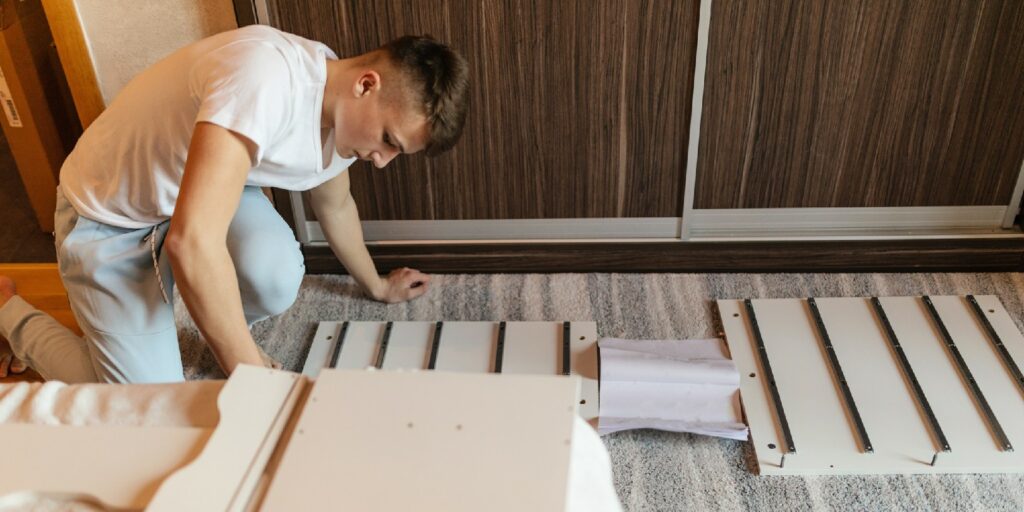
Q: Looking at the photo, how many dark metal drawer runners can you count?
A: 10